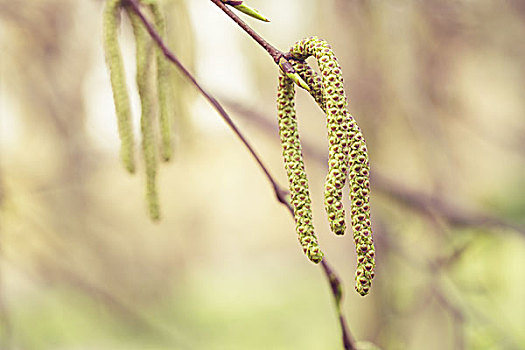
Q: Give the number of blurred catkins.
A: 3